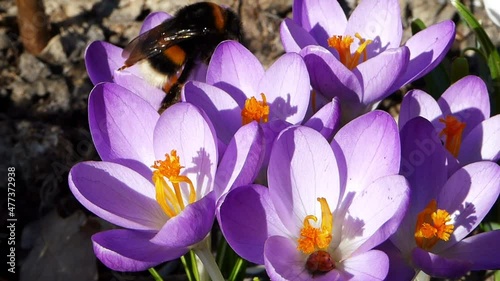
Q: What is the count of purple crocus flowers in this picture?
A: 7